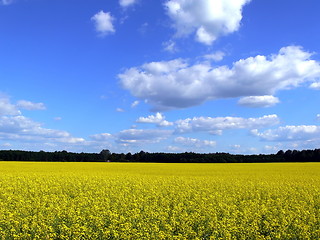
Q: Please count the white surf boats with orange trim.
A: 0